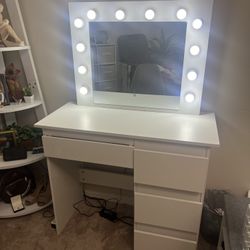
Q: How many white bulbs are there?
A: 12